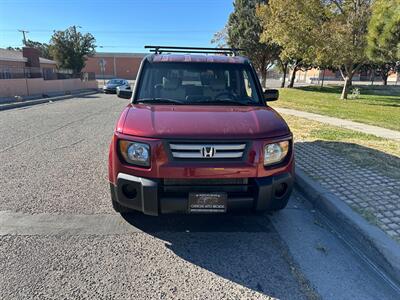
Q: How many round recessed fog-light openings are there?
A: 2